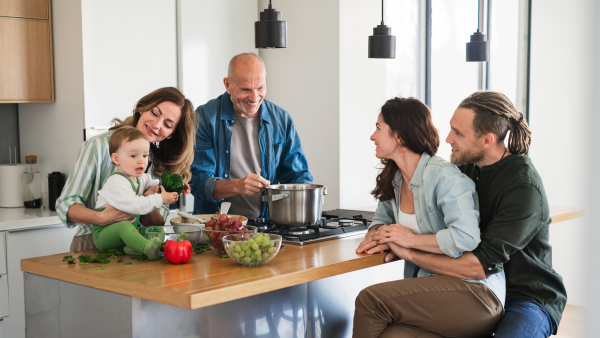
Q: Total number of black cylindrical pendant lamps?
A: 3